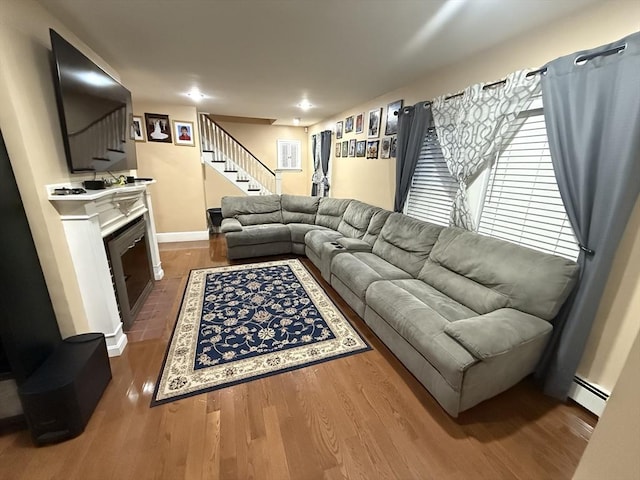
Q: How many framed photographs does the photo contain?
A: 15